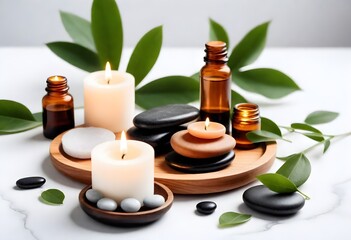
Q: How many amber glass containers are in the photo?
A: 3